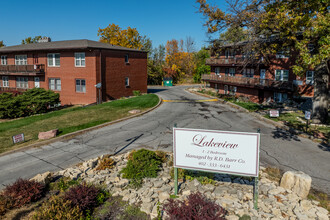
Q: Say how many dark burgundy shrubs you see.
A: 3